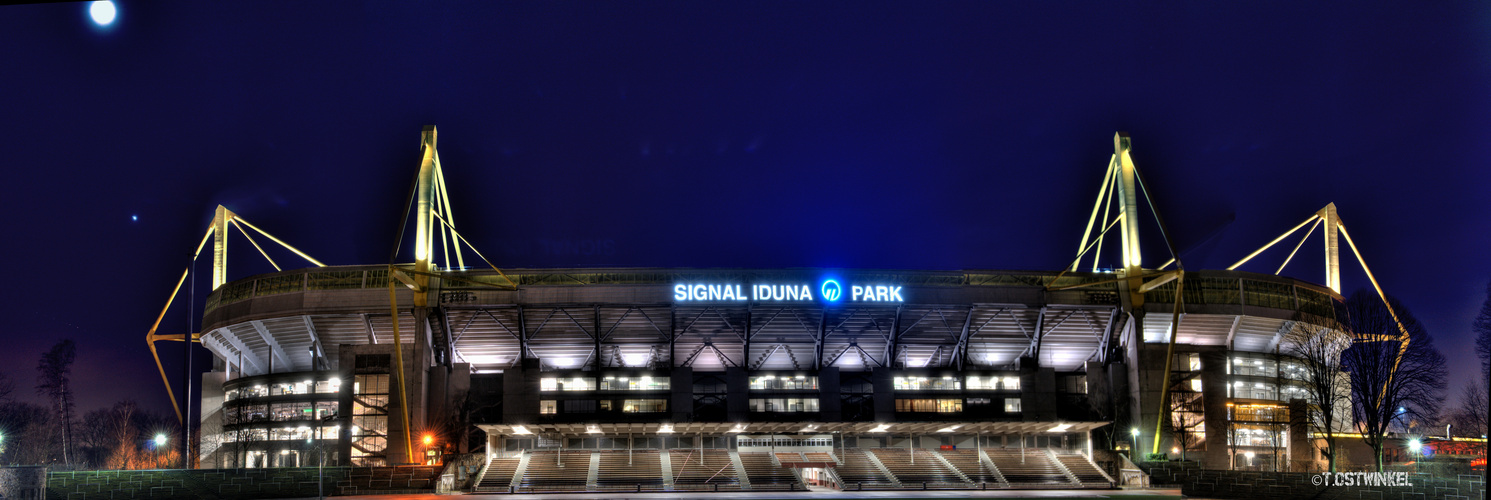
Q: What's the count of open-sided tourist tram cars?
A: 0